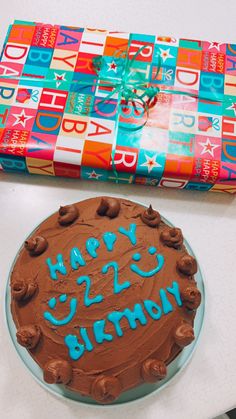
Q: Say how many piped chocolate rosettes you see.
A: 13